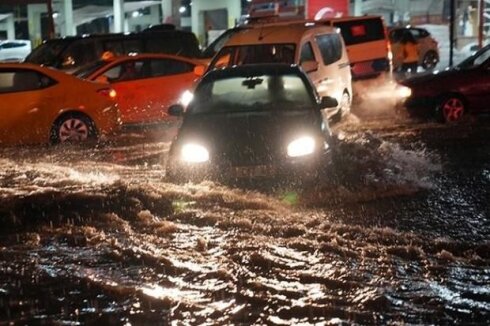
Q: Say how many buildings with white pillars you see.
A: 1